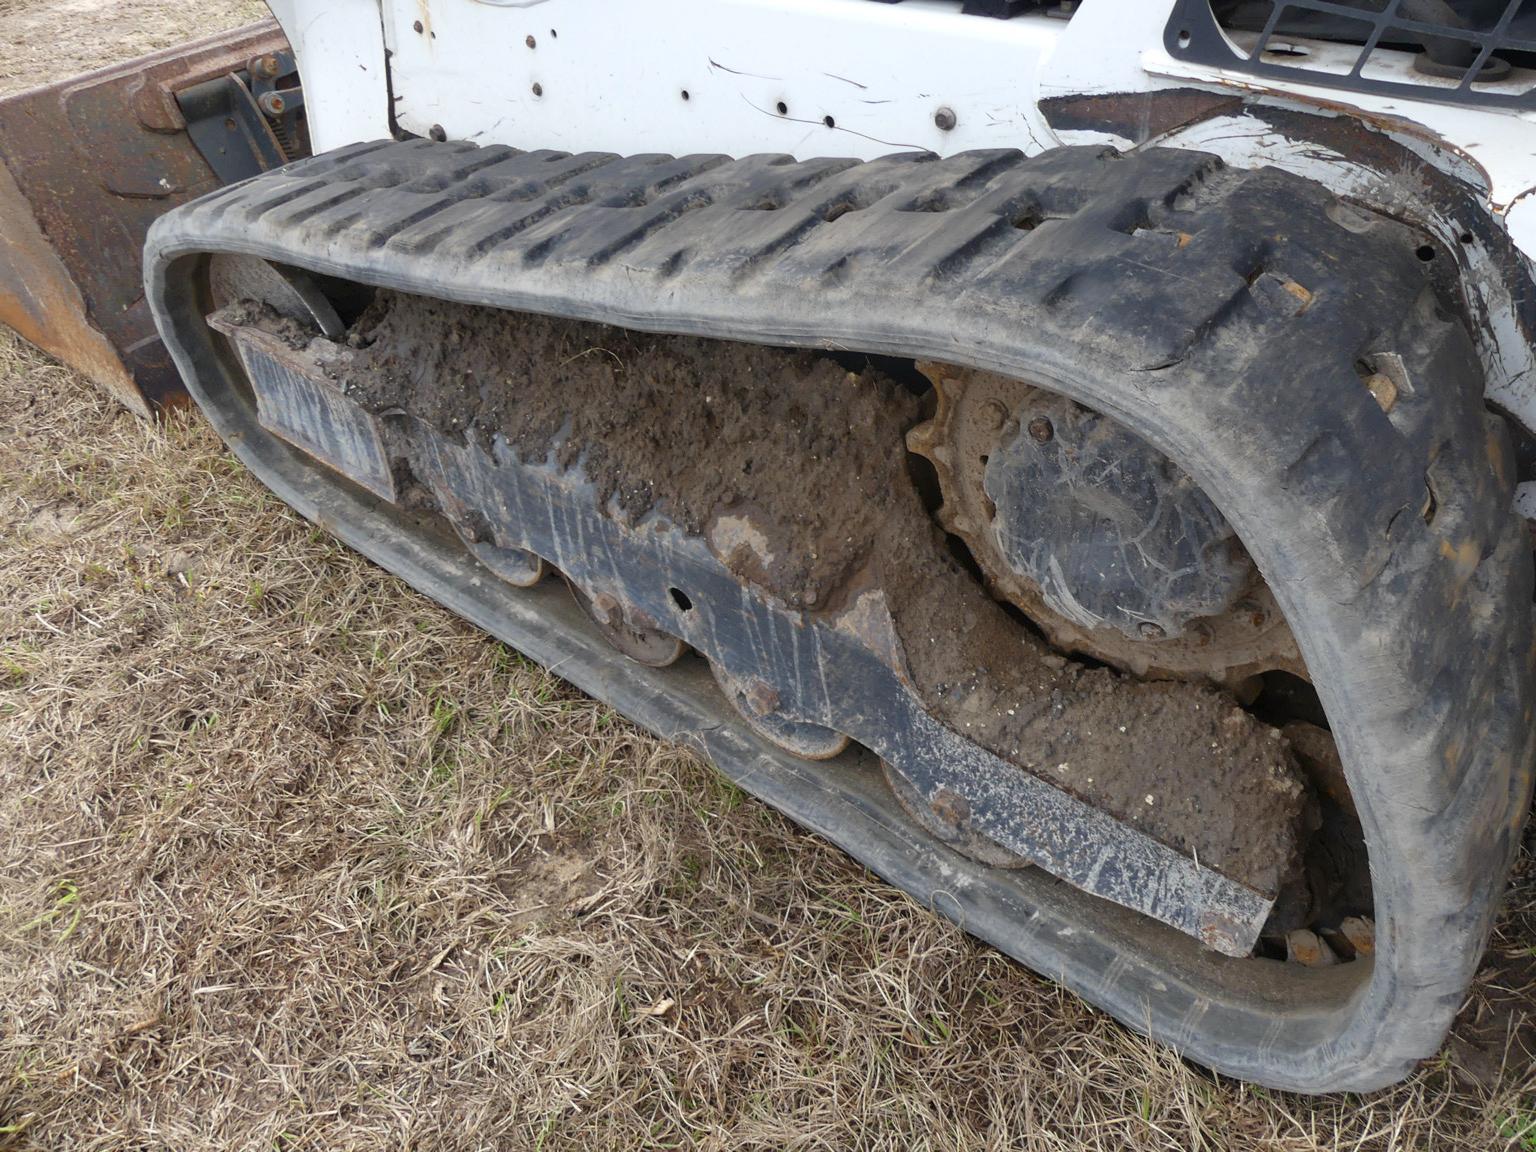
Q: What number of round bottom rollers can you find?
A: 4